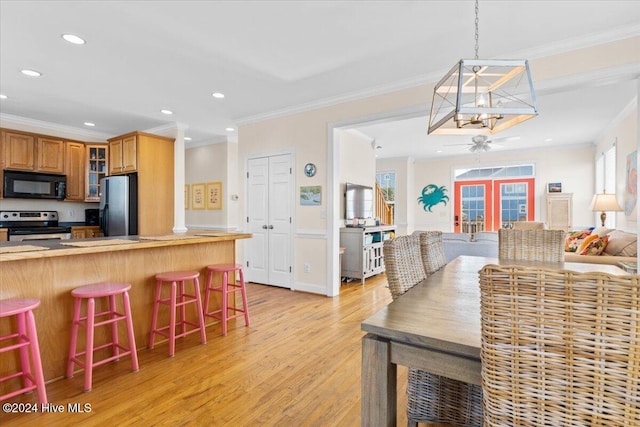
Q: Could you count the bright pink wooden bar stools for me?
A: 4